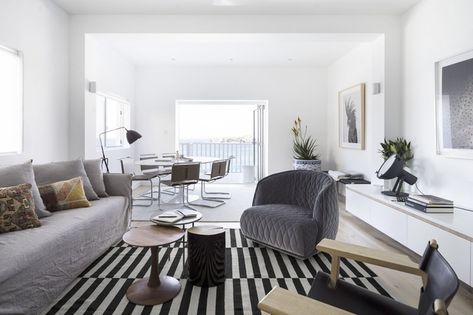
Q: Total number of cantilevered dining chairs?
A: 6